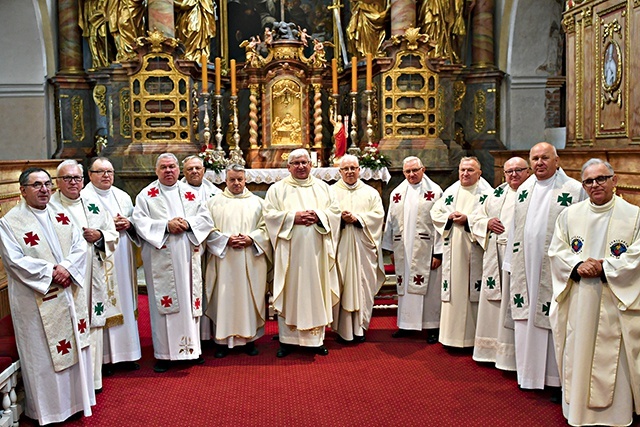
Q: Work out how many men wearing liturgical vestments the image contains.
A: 13